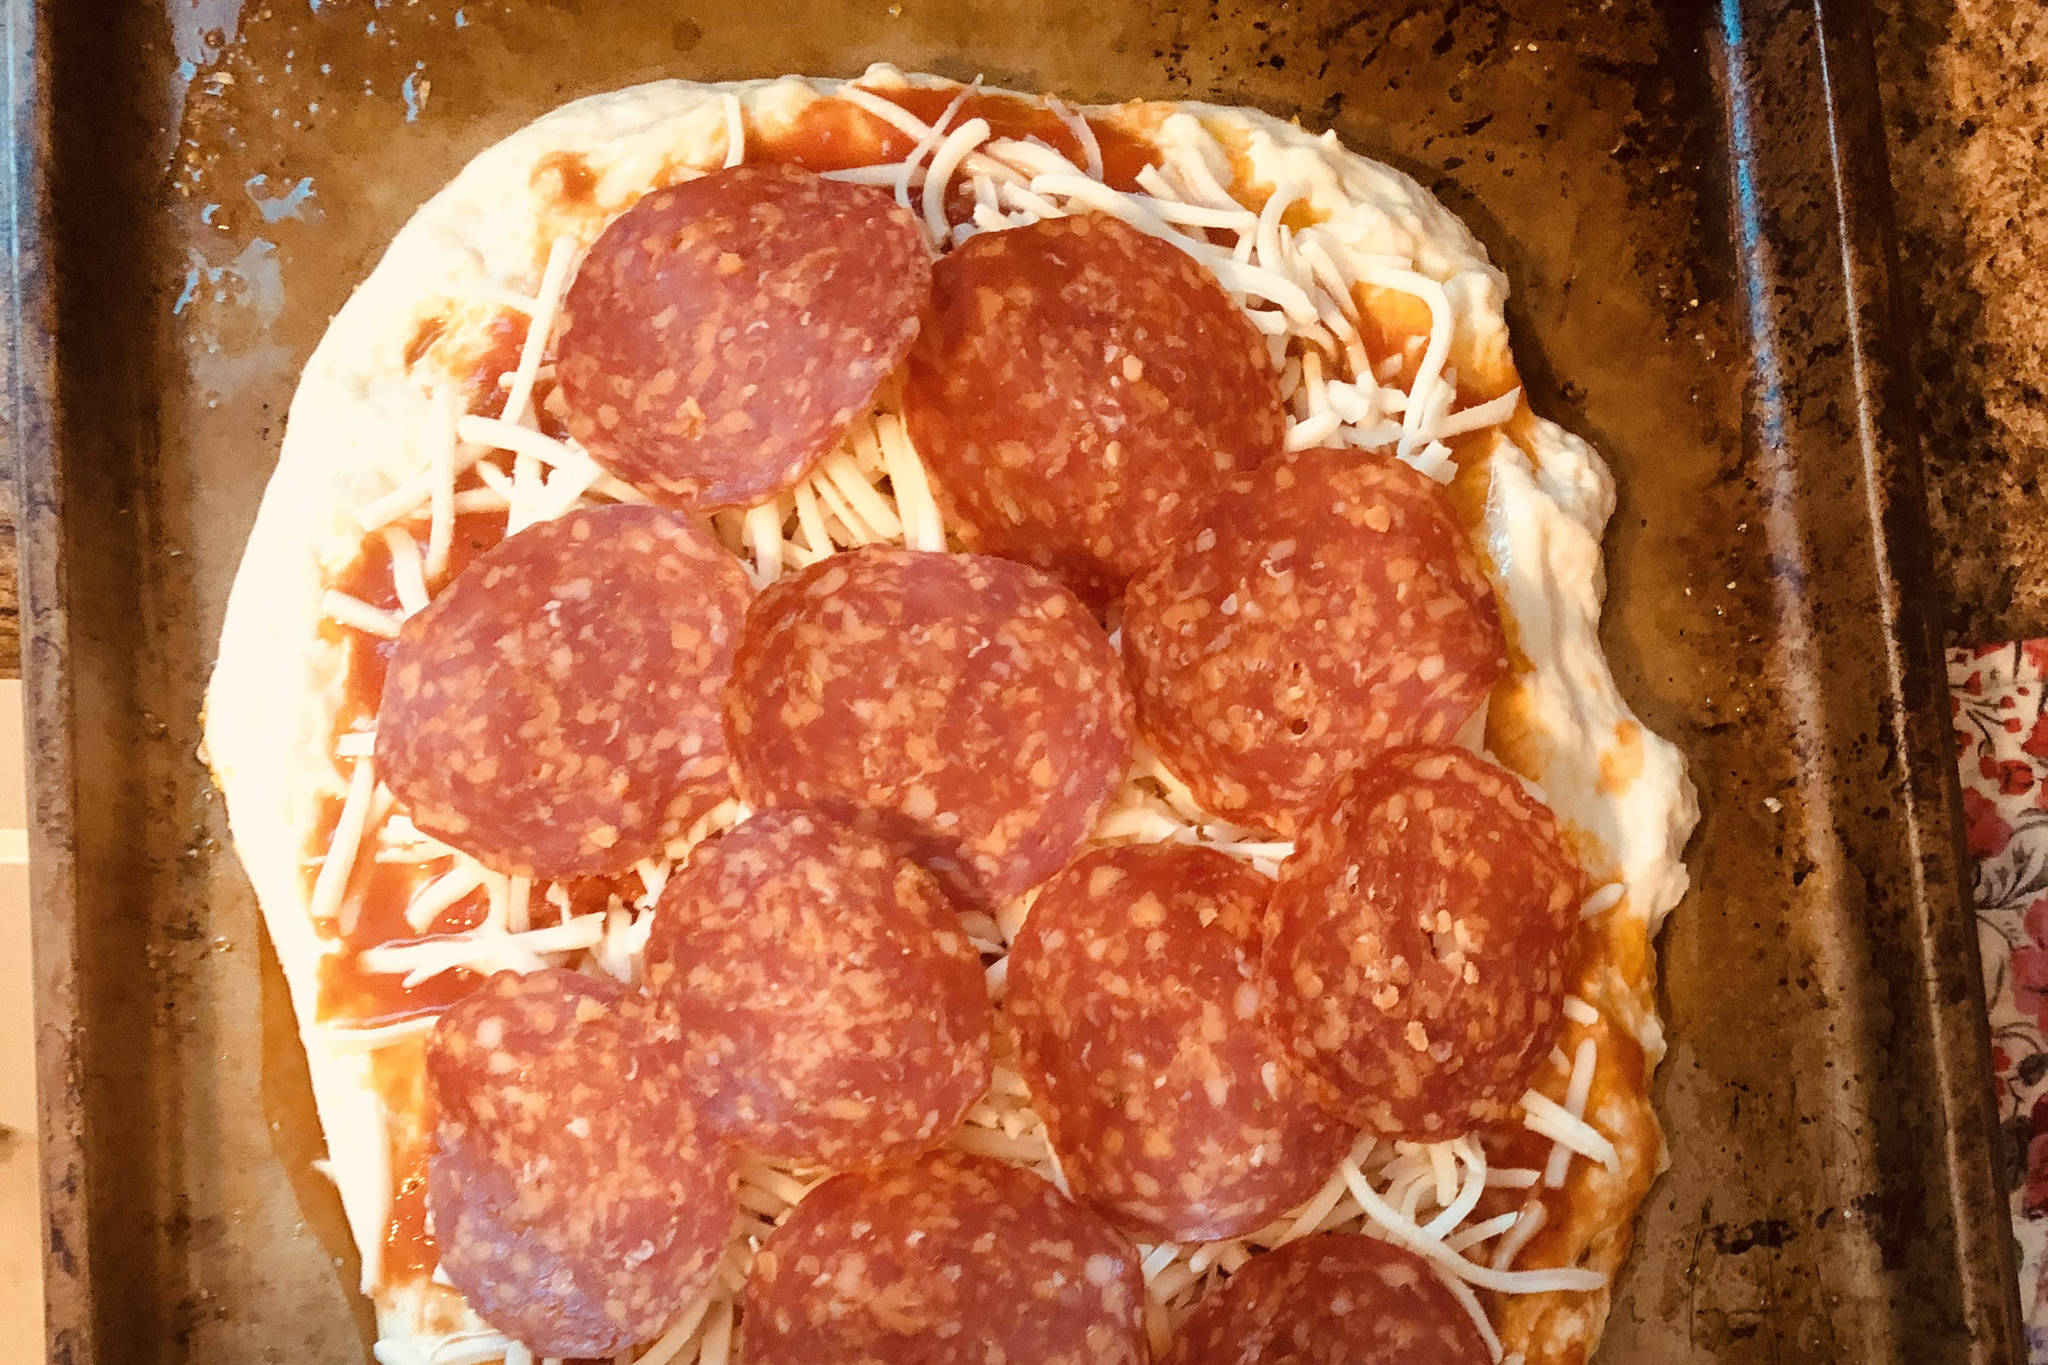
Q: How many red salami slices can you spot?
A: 11